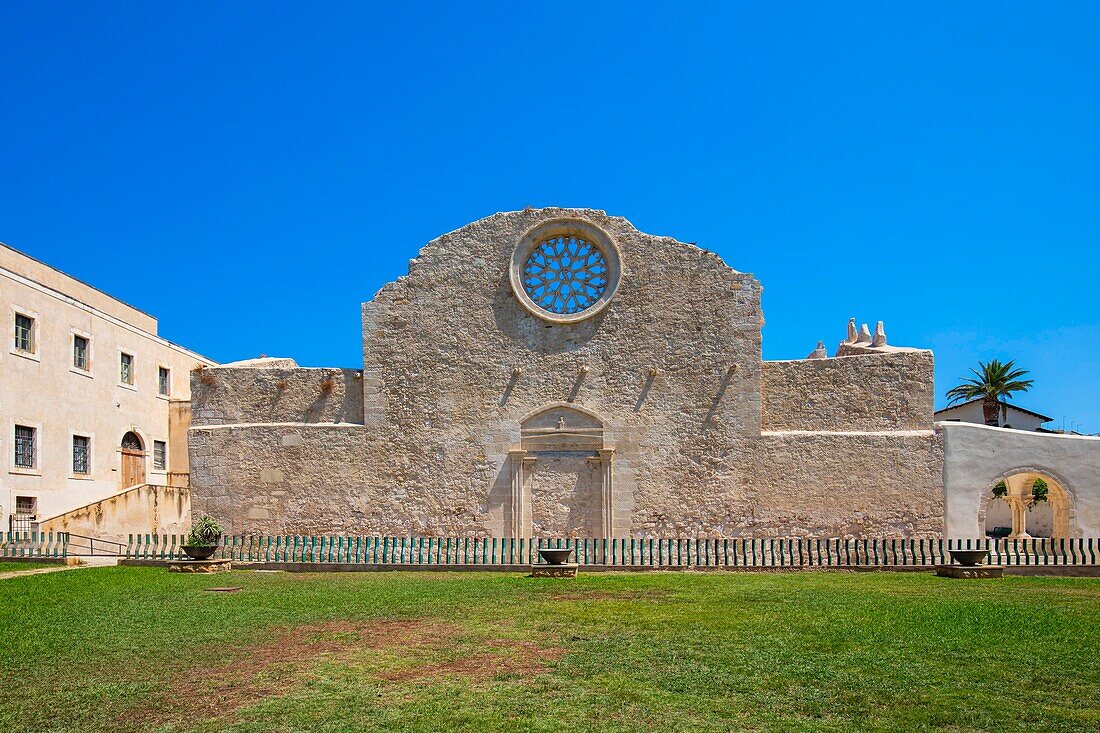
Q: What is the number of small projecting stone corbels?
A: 4